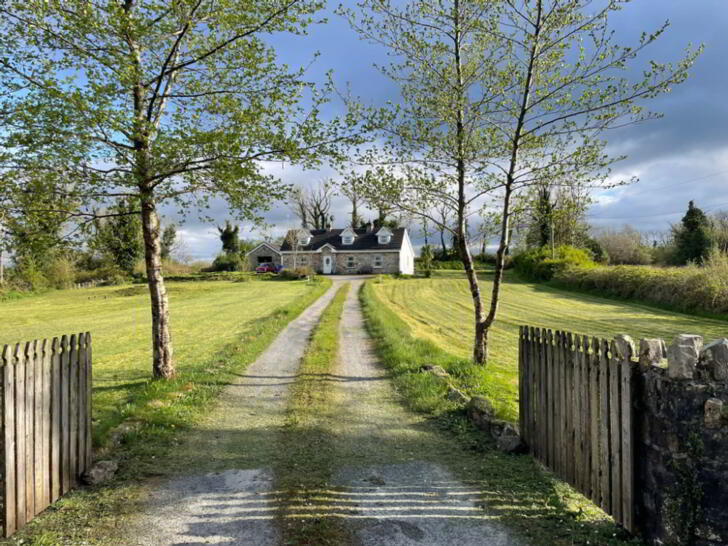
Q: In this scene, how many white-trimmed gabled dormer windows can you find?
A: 3